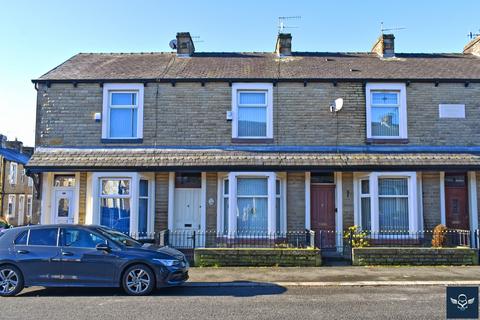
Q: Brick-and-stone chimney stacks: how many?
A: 4